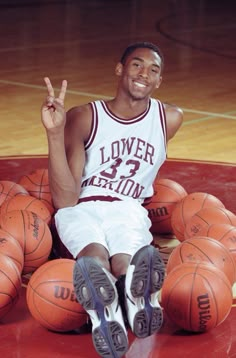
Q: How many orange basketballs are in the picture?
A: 13